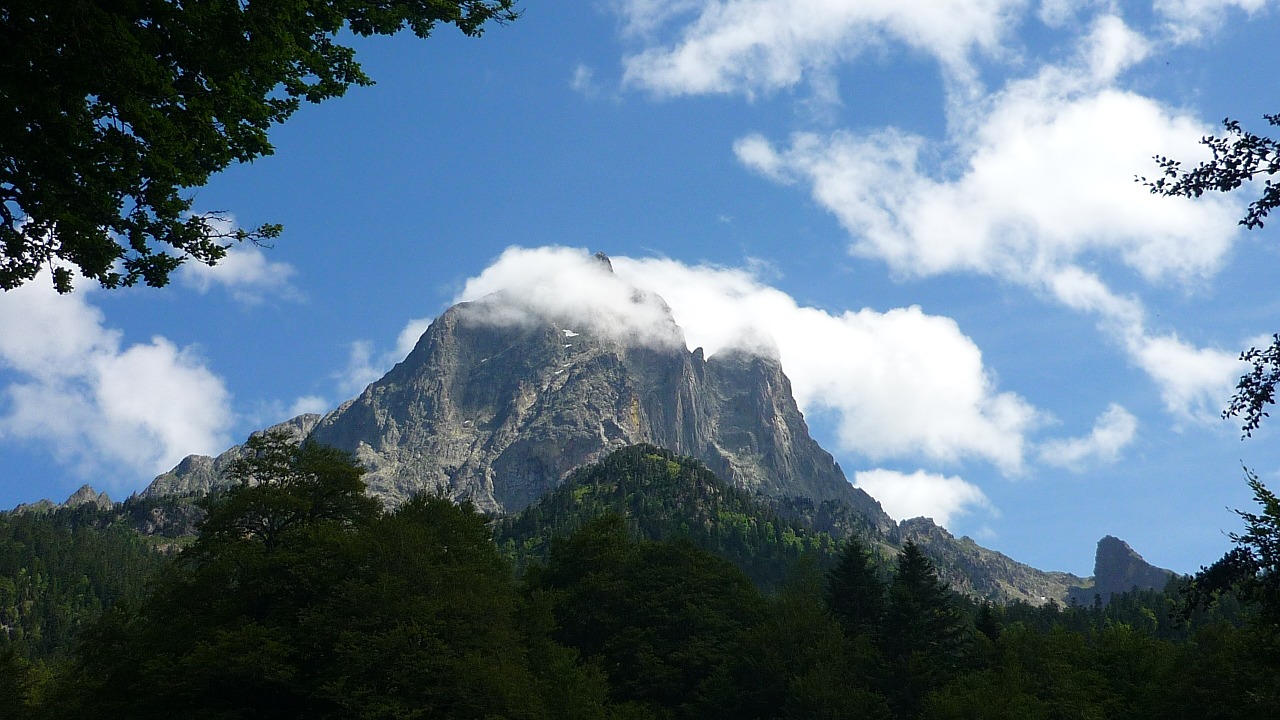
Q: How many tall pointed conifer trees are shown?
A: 2